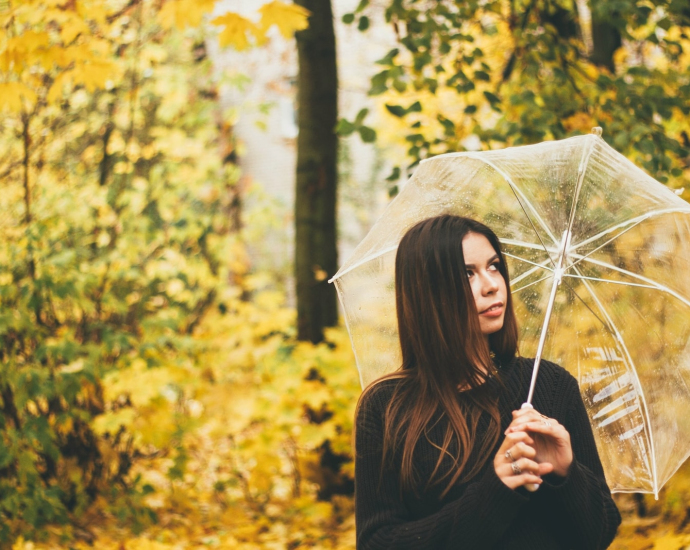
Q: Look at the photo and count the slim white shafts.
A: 1